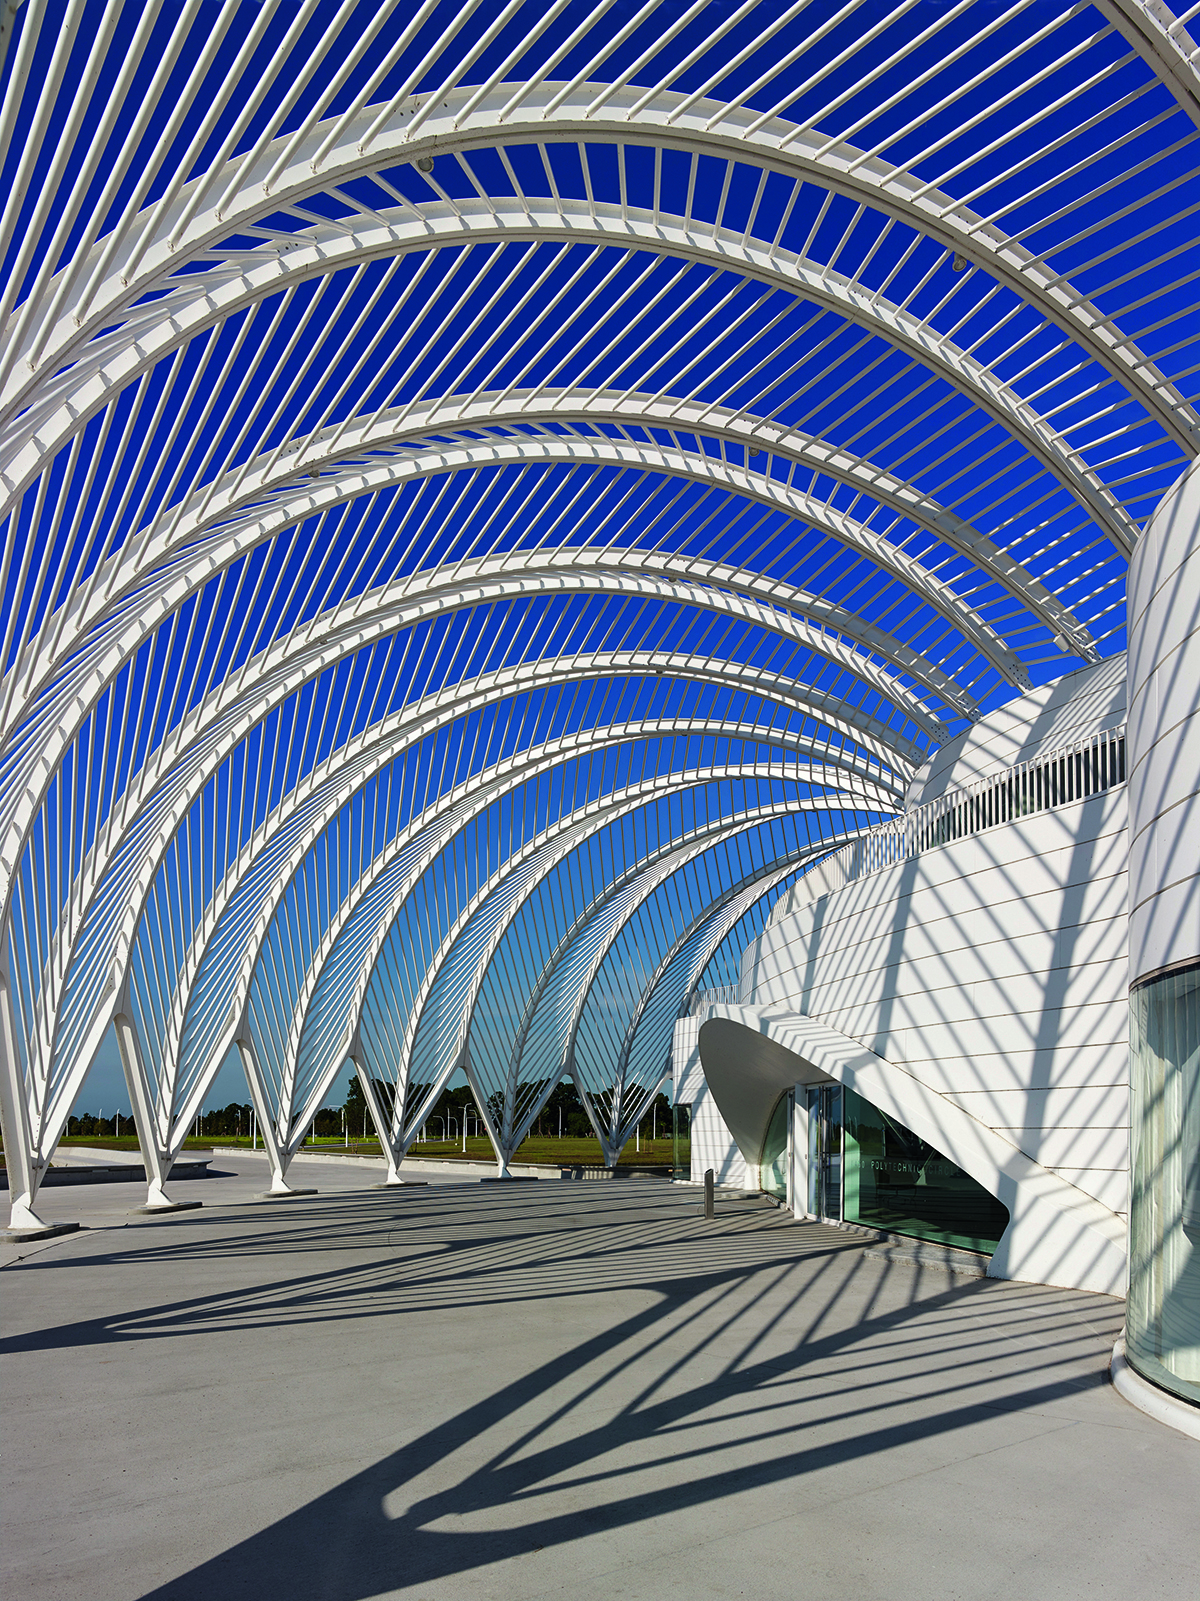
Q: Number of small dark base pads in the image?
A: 5